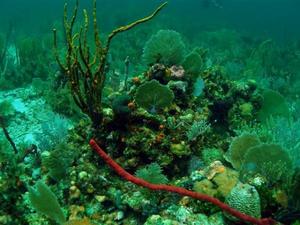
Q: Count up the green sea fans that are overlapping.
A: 2